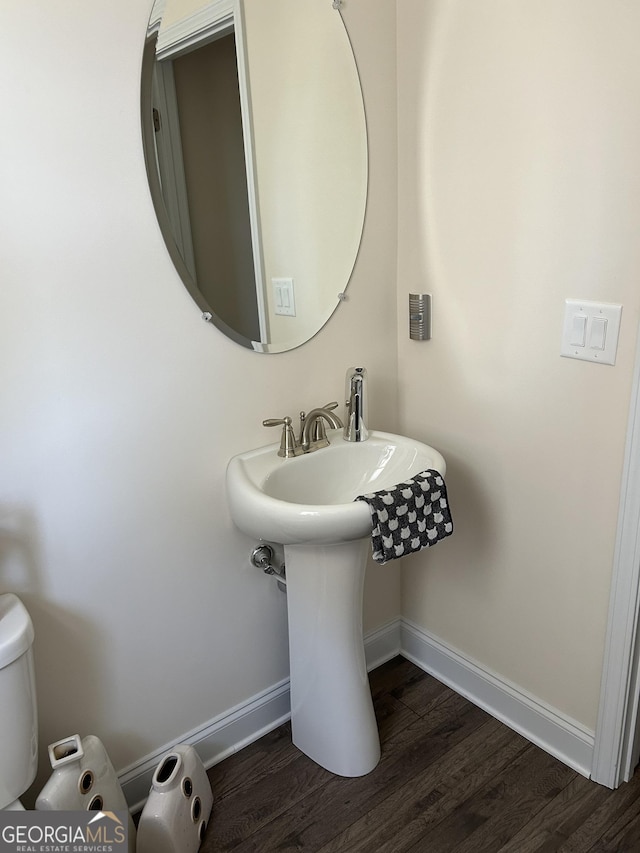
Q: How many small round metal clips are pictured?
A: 3